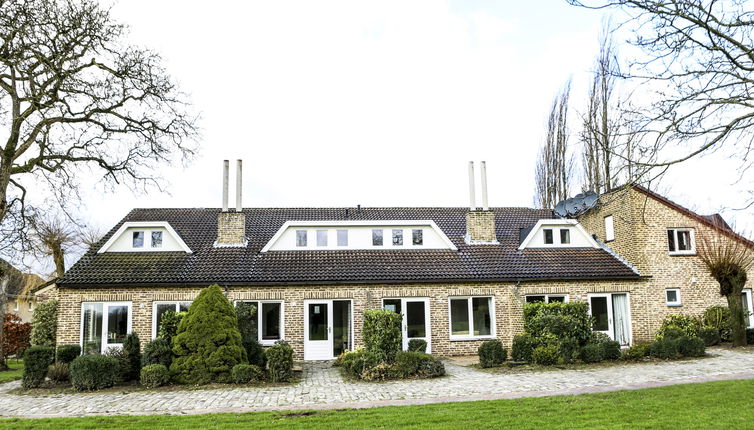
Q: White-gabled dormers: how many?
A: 3